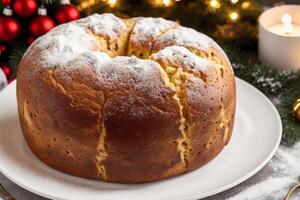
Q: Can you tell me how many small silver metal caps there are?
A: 3